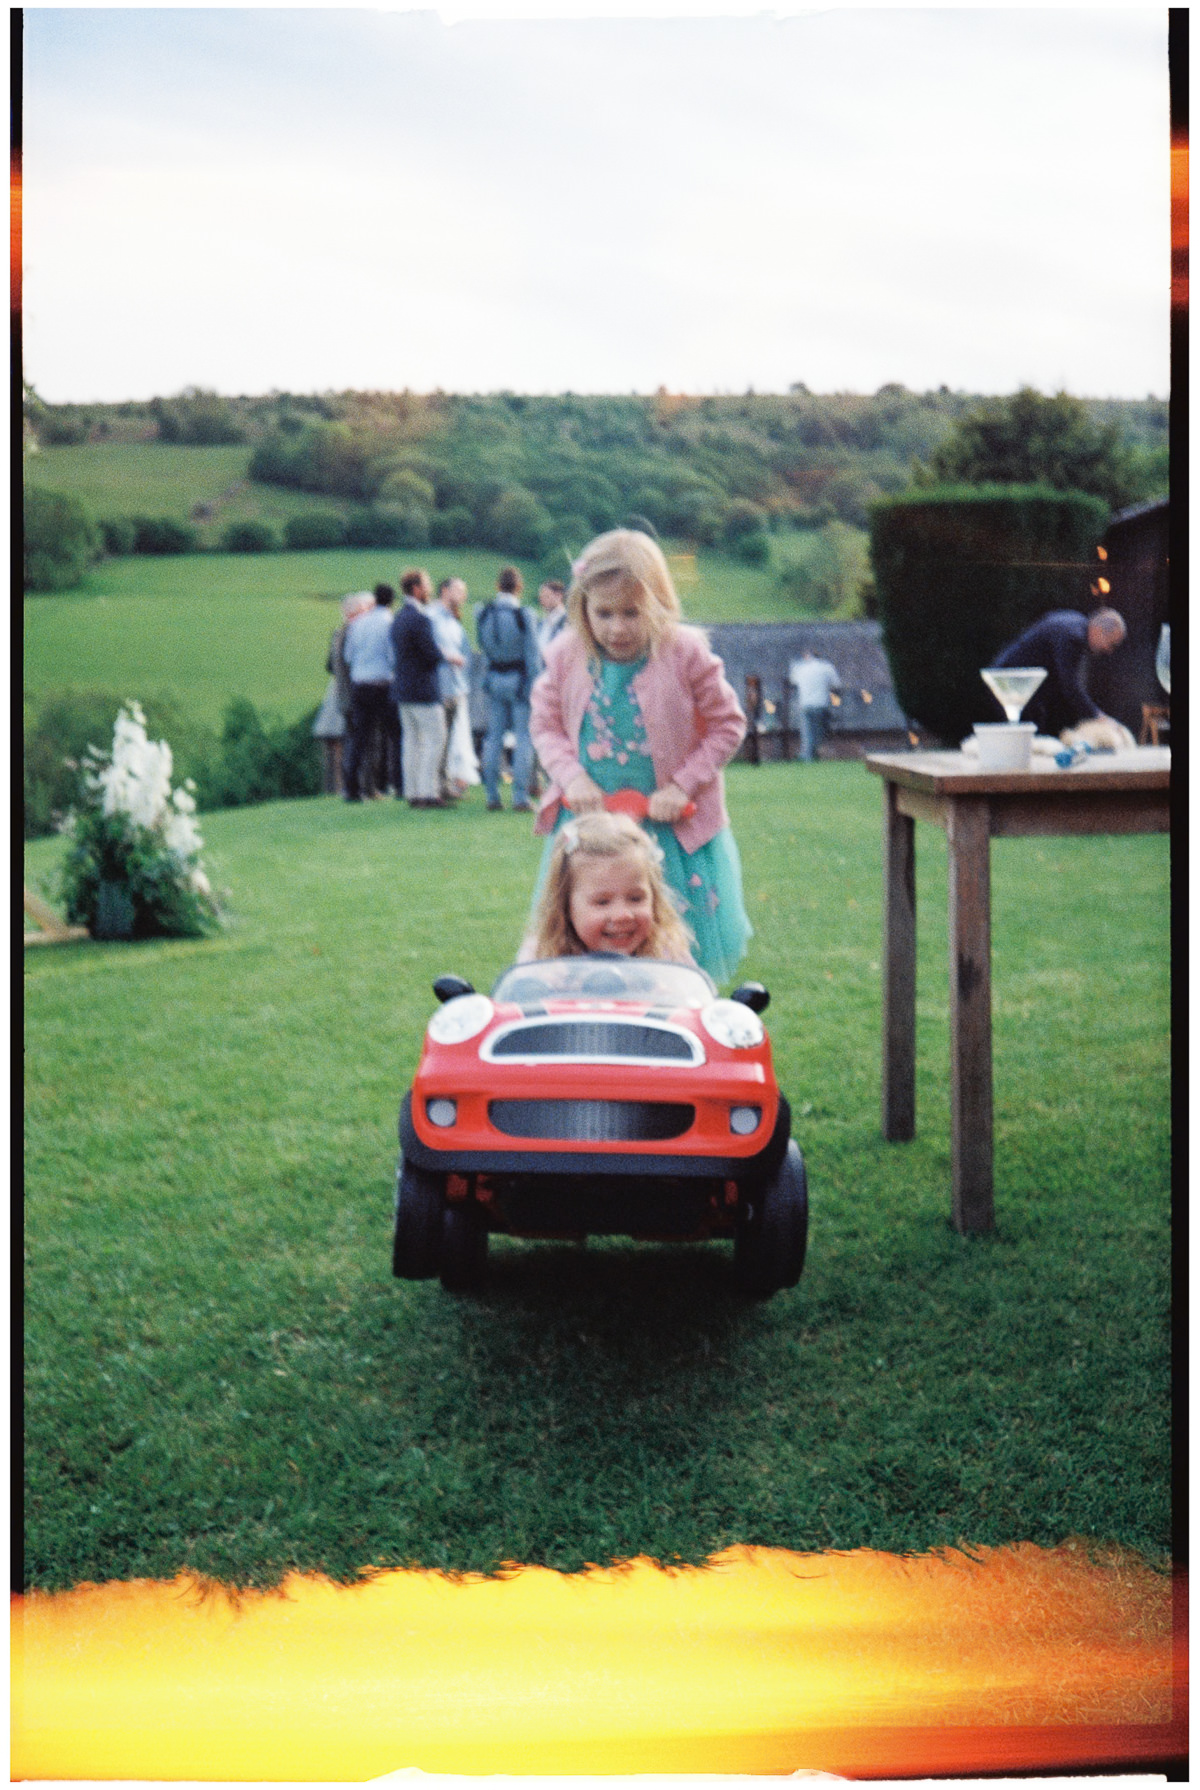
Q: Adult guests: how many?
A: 8